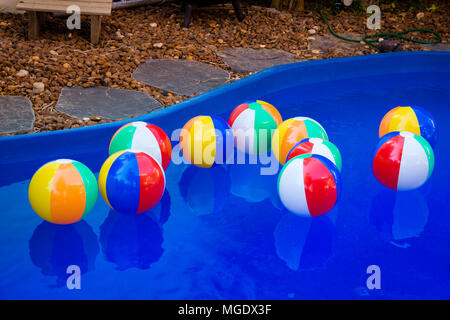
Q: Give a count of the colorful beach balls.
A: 10